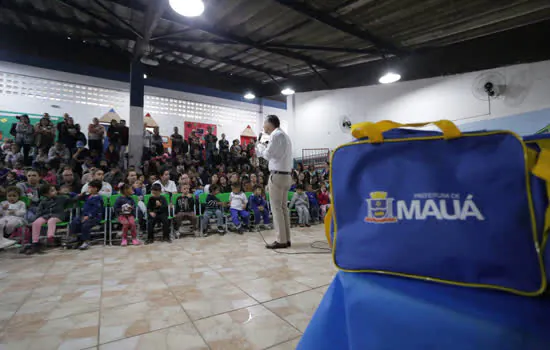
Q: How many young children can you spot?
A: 12